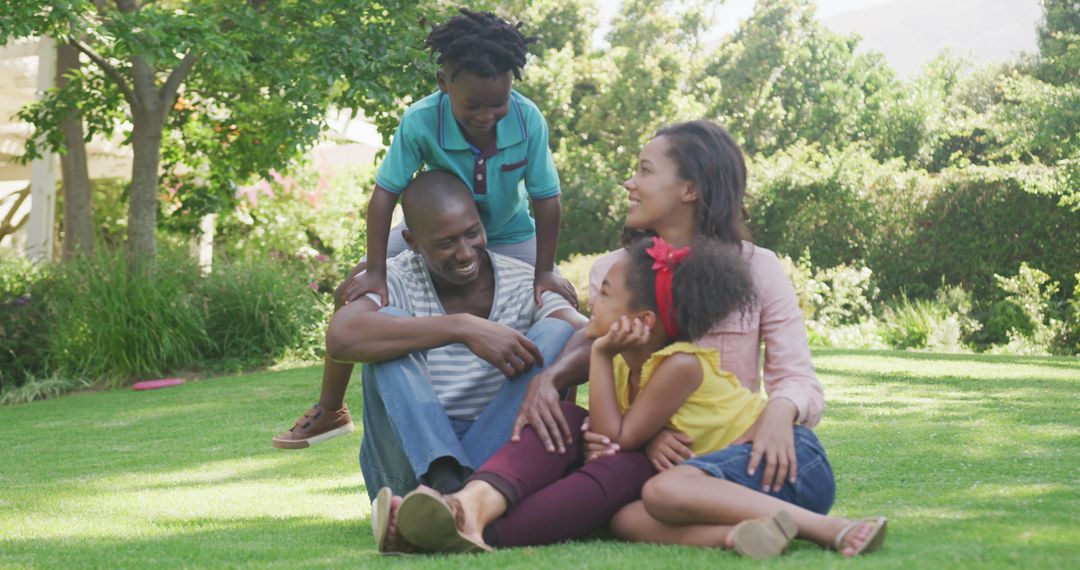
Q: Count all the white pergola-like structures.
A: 1